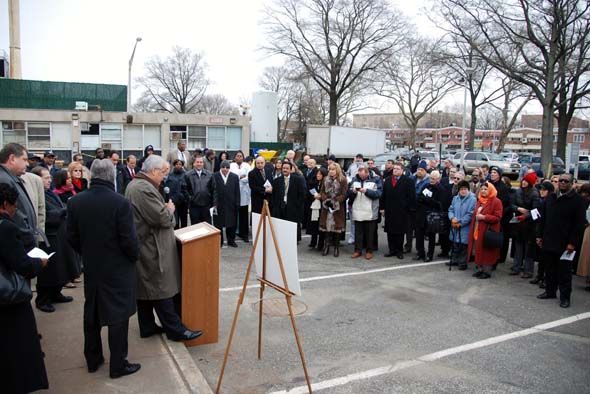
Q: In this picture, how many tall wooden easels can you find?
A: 1